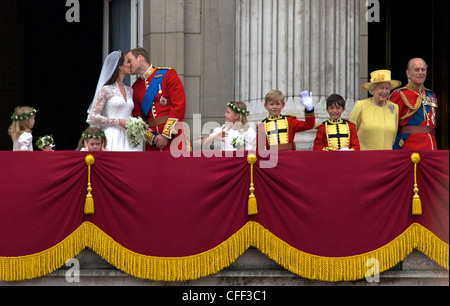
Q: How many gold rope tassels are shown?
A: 3